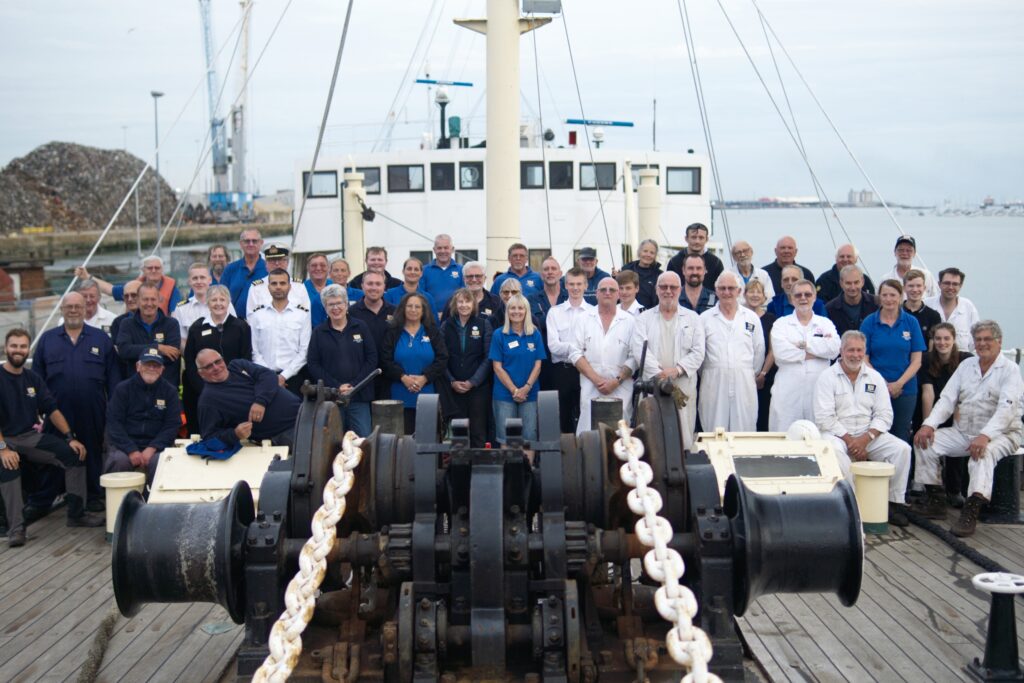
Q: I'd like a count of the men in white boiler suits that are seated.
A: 2